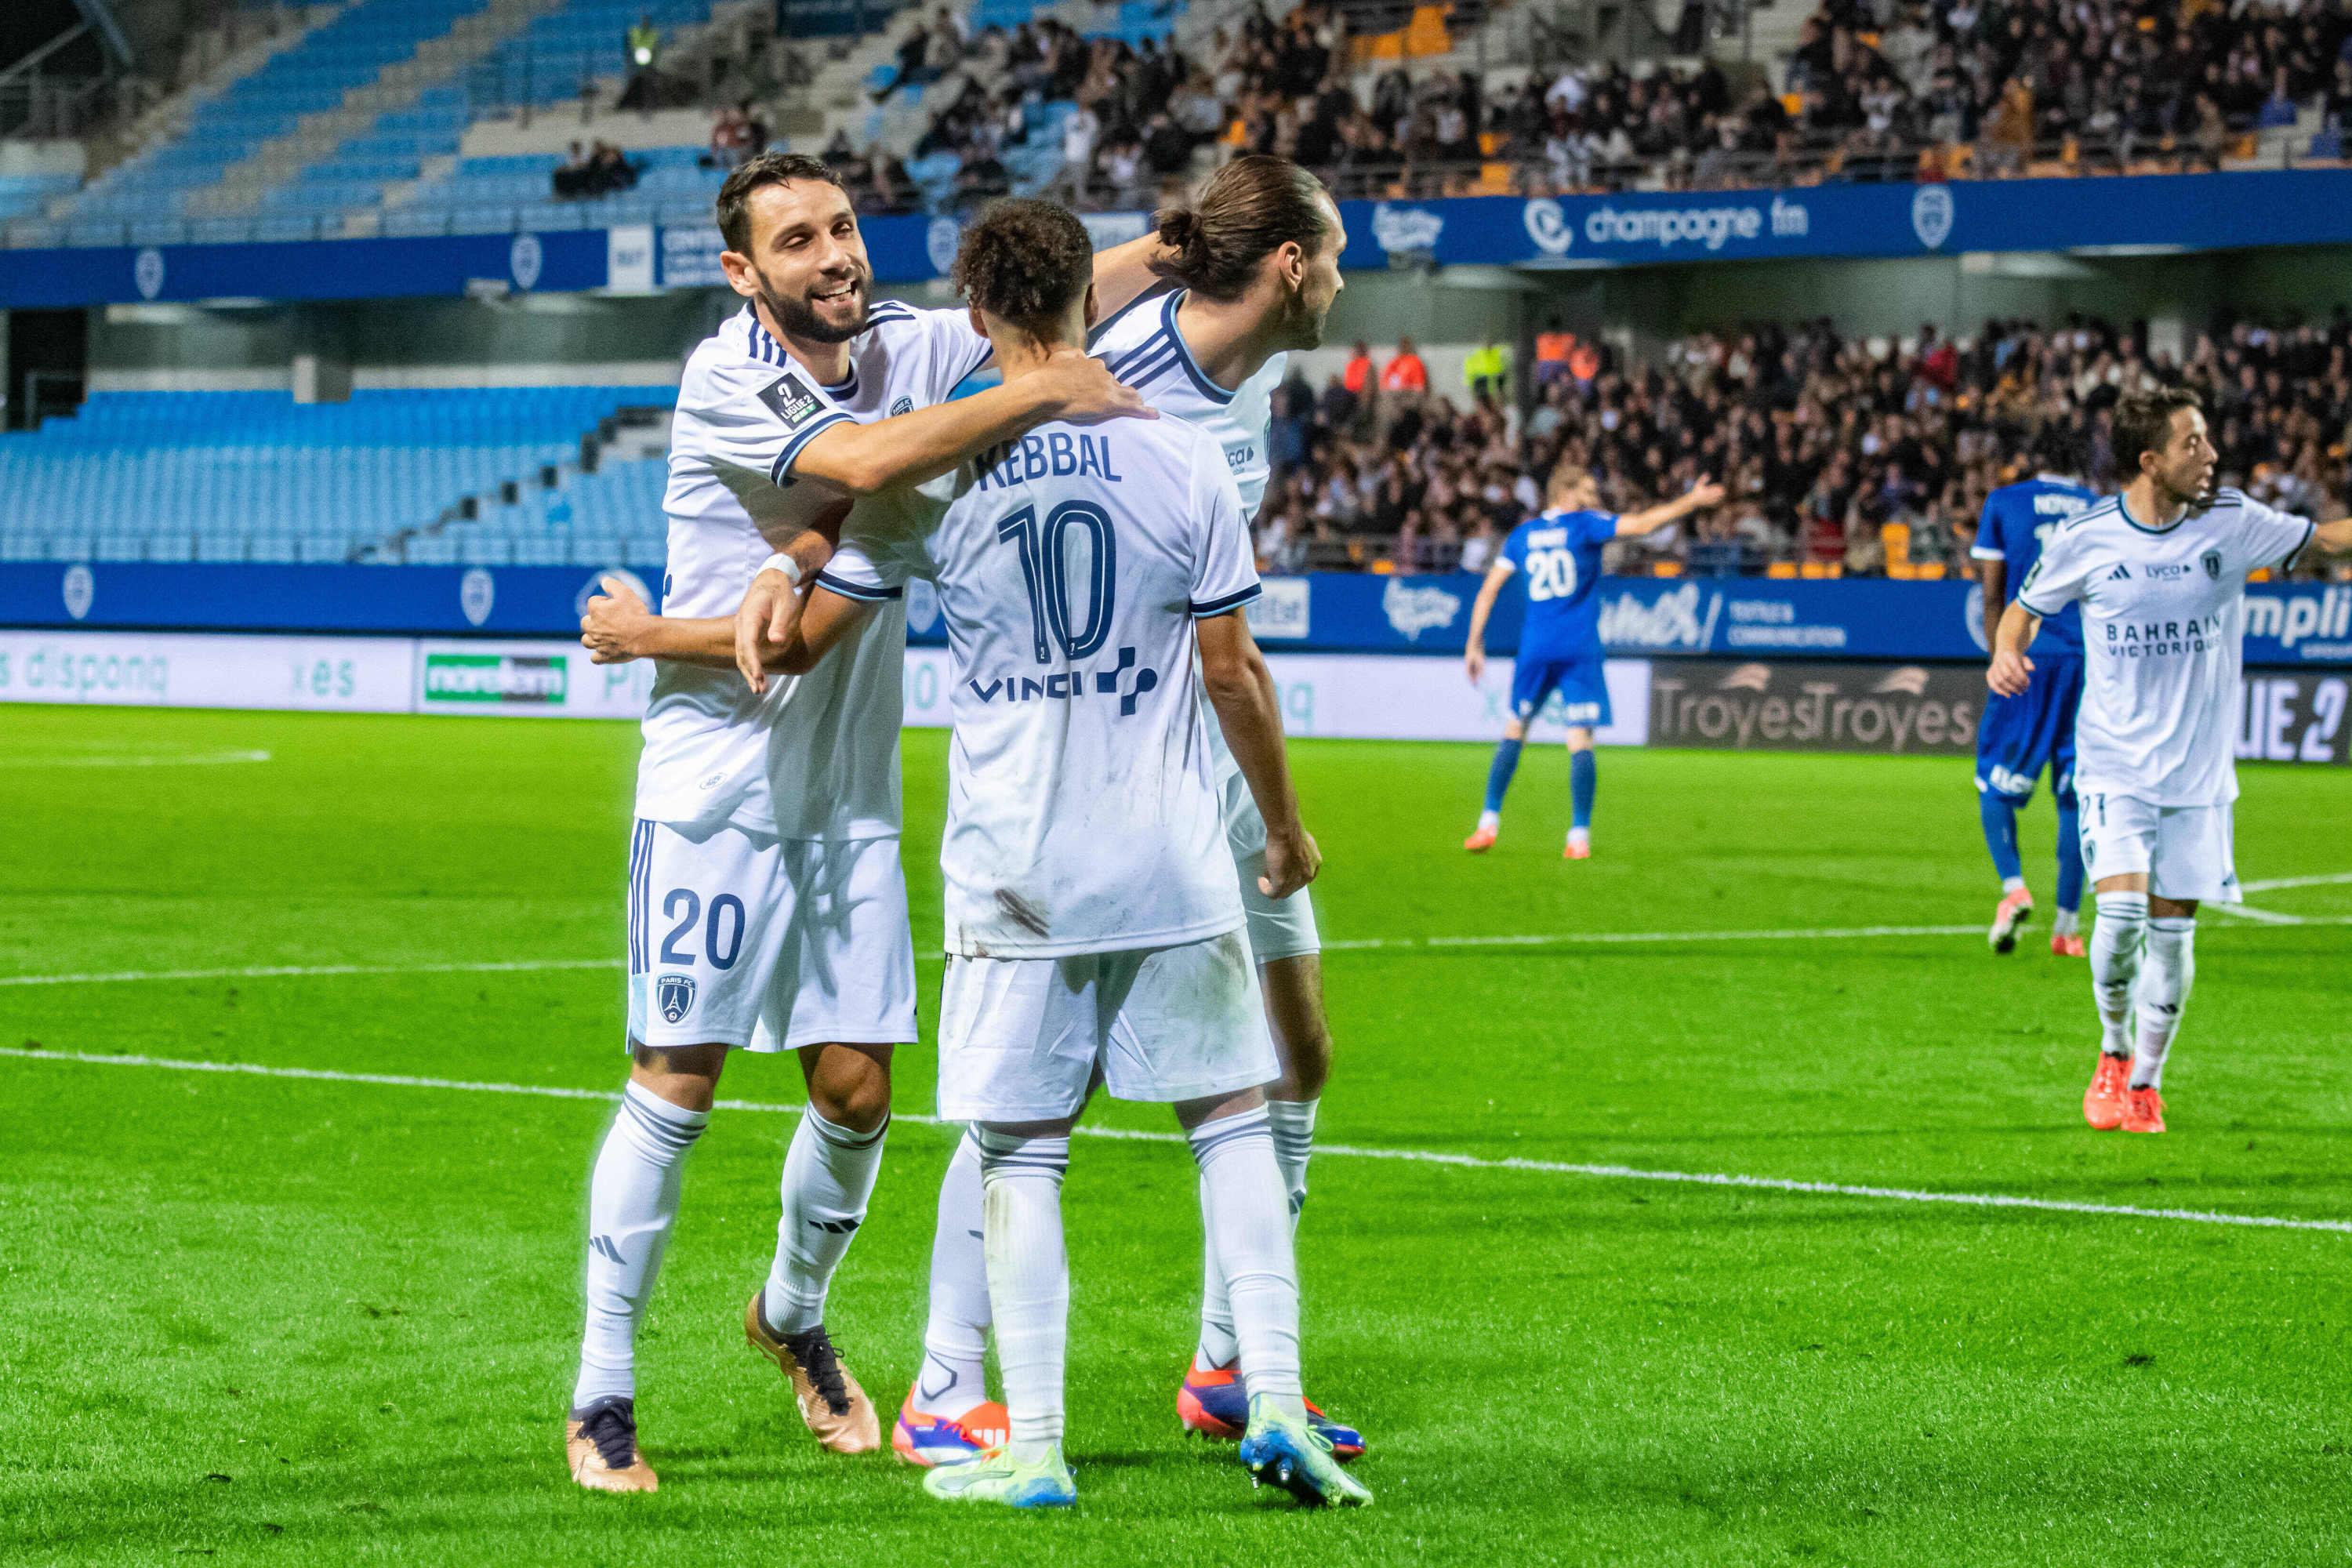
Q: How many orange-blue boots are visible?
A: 2